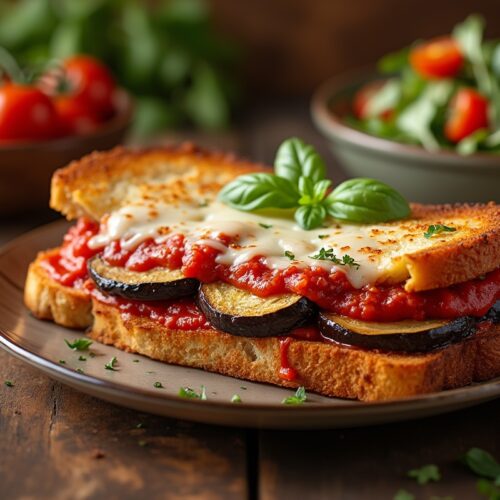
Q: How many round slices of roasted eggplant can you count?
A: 3